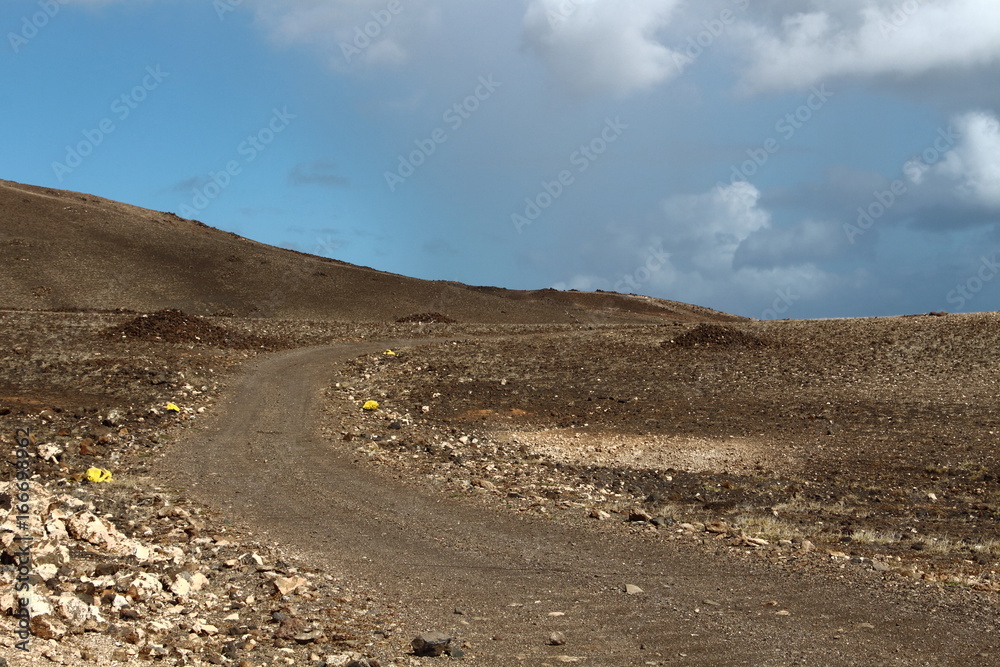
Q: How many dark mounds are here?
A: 3